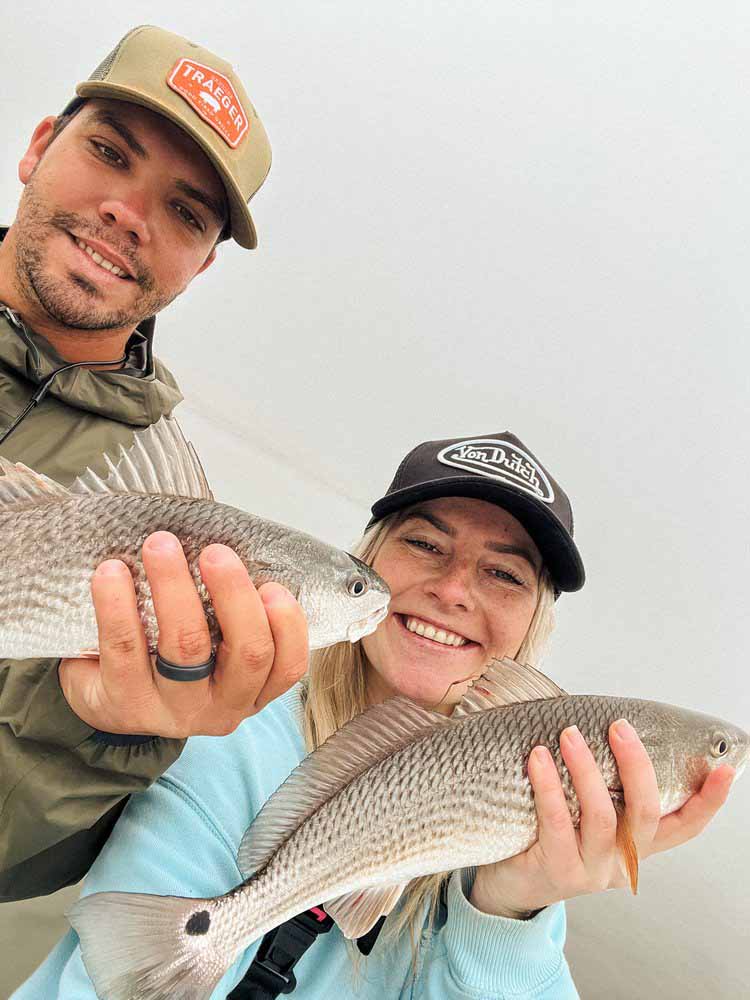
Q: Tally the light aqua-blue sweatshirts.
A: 1